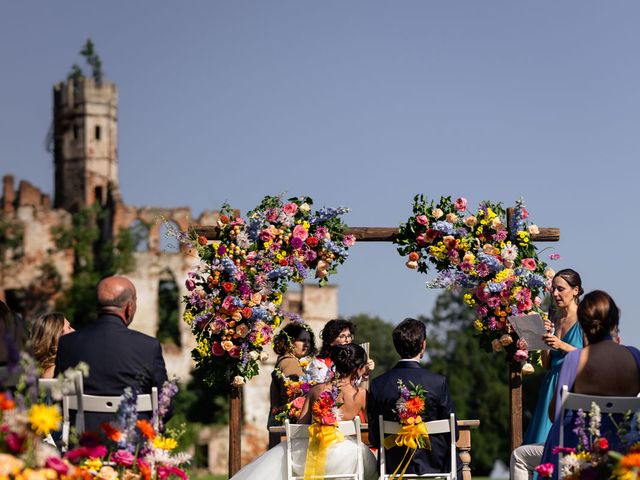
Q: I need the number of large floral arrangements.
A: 2